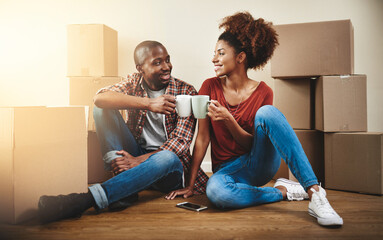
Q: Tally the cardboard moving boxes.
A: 9